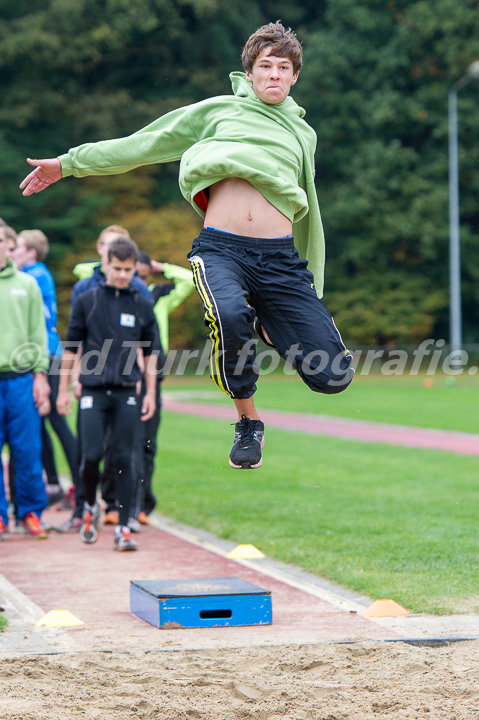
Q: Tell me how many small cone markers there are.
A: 3